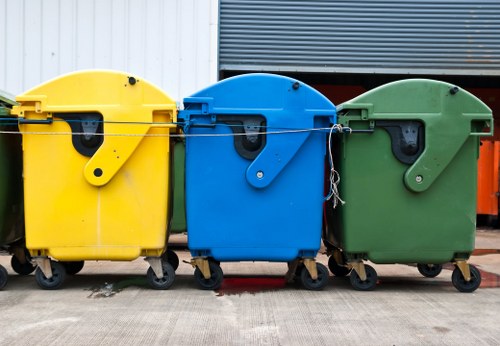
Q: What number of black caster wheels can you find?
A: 12